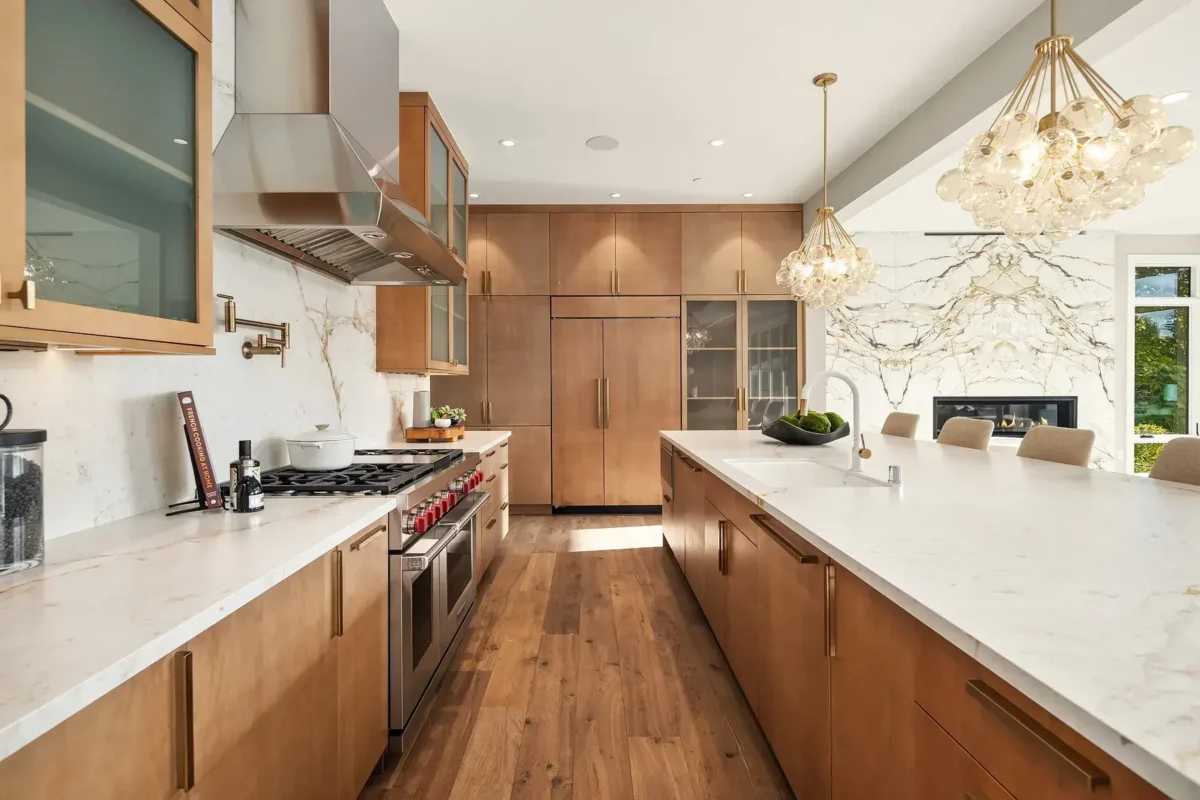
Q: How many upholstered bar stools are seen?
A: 4